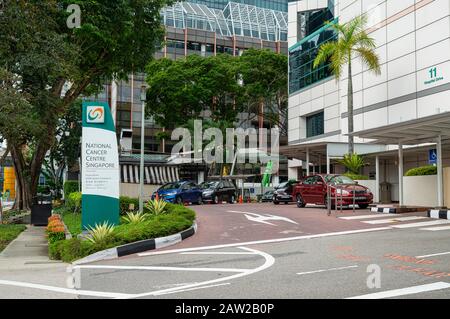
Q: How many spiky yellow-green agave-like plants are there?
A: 3